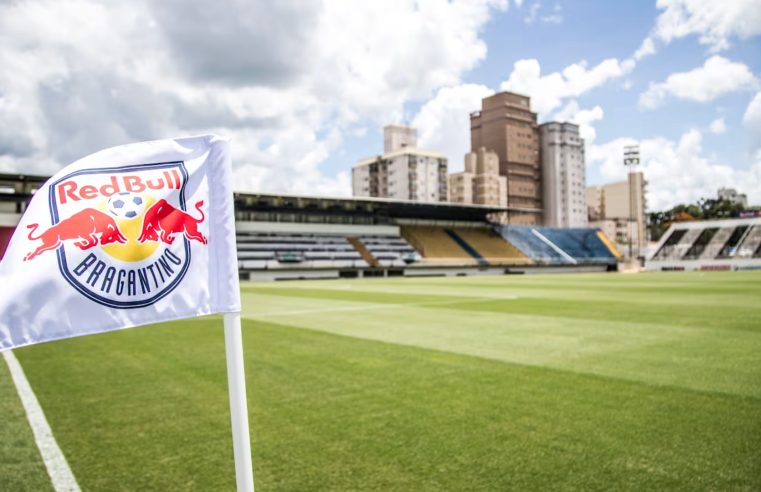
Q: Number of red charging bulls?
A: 2